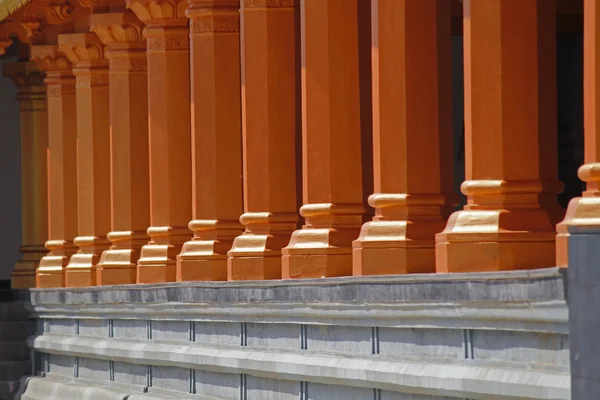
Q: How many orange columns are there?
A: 11